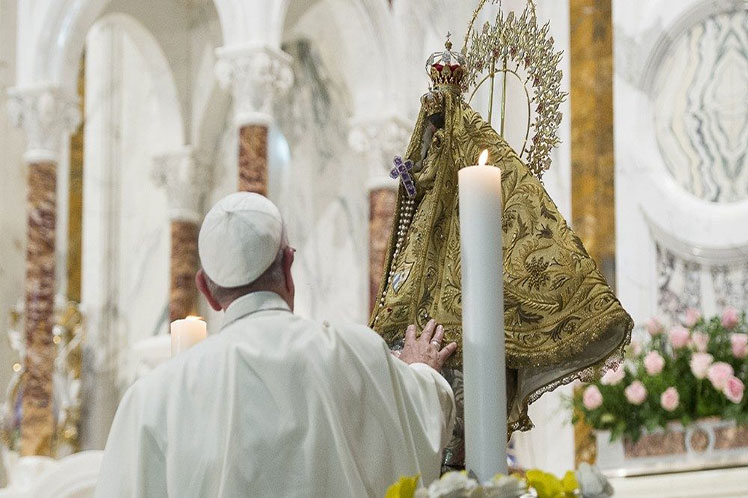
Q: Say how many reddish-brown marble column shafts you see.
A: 4